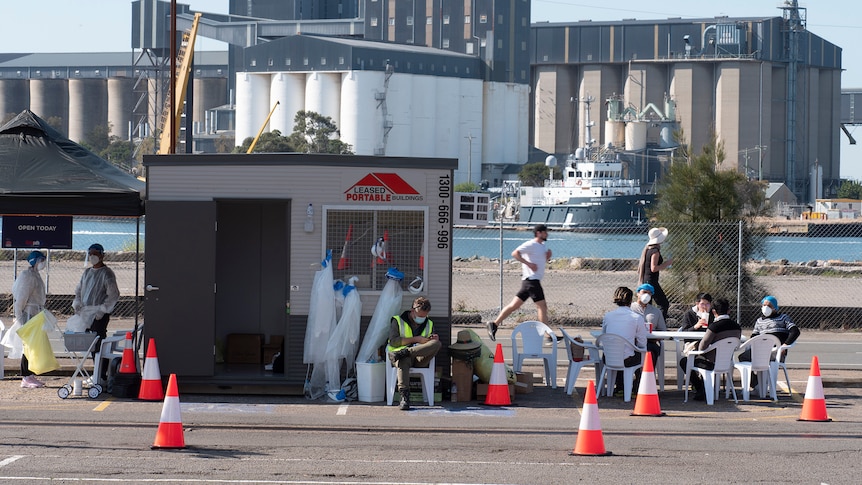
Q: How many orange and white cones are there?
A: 7